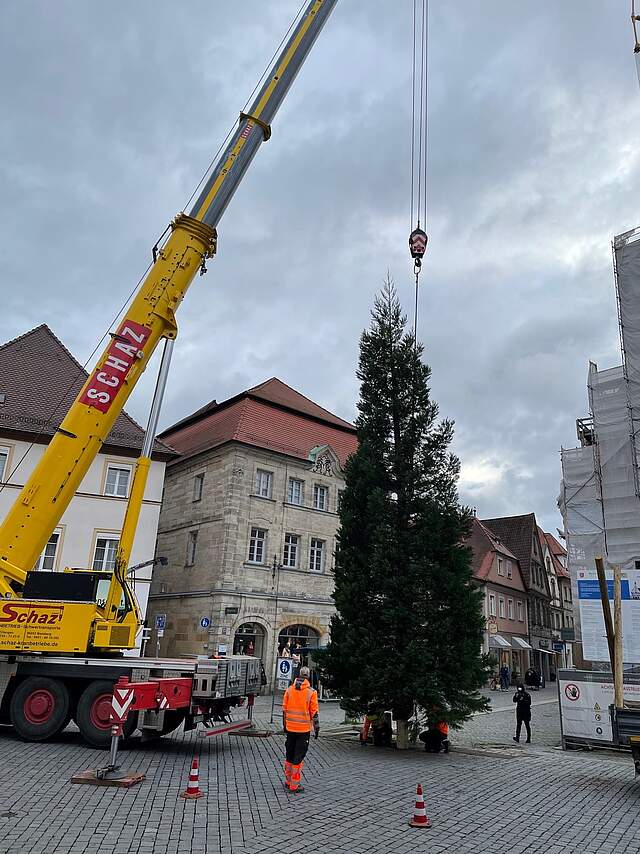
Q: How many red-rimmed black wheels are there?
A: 2